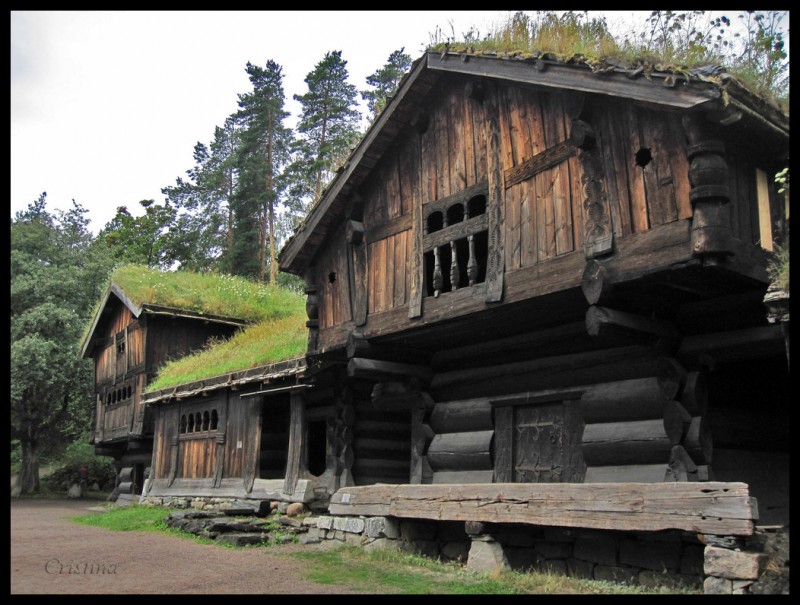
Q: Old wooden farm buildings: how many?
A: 3